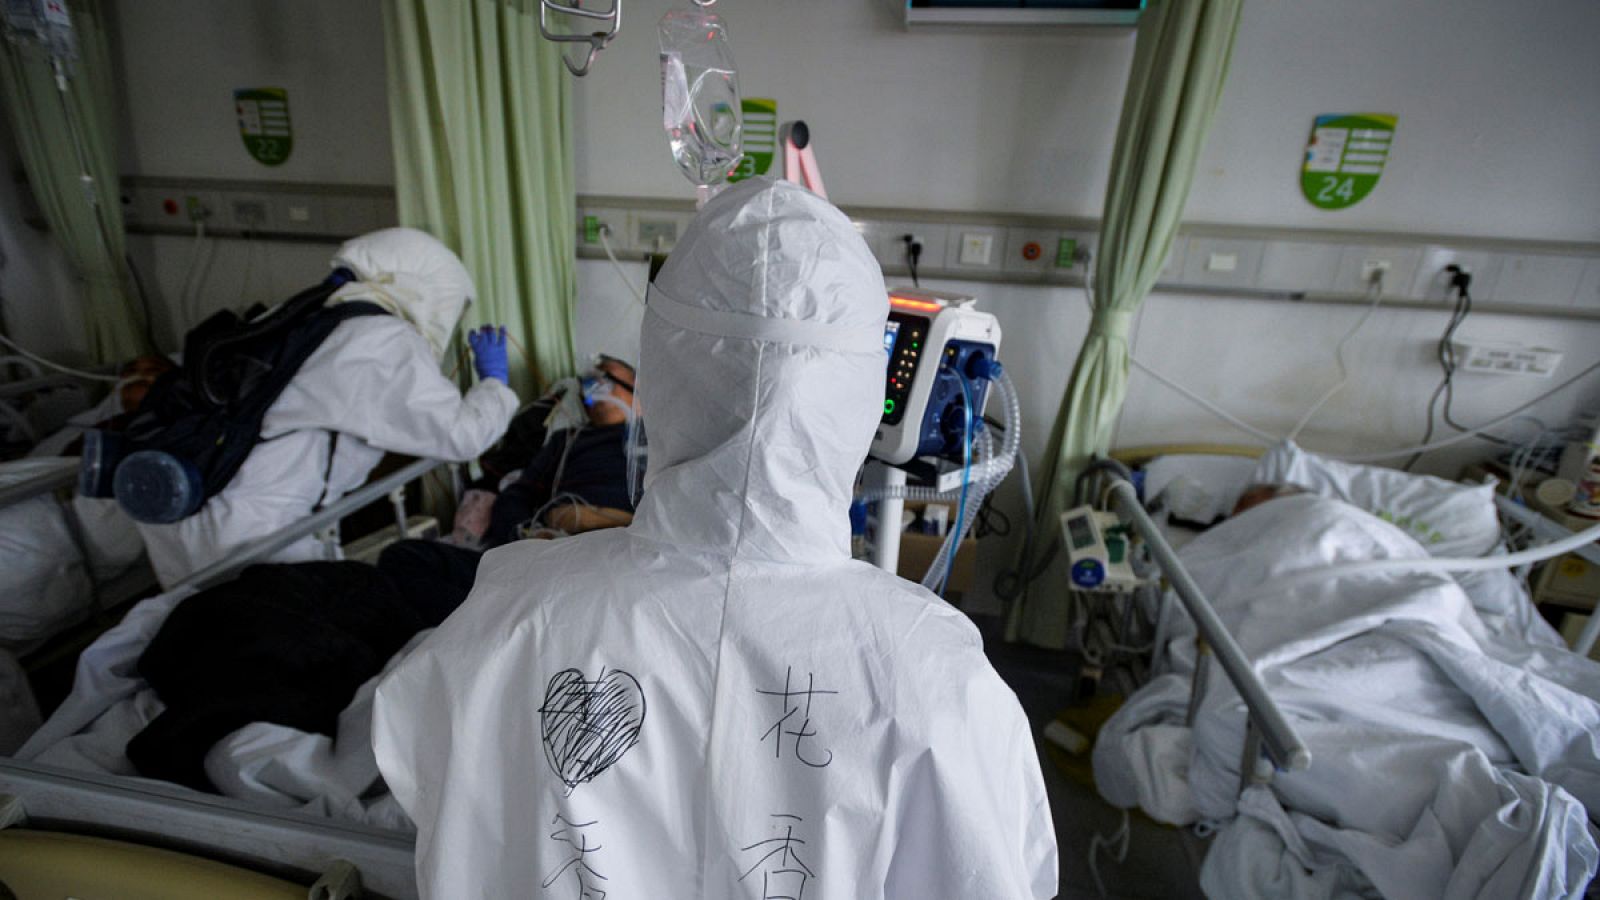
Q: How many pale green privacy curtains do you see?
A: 3